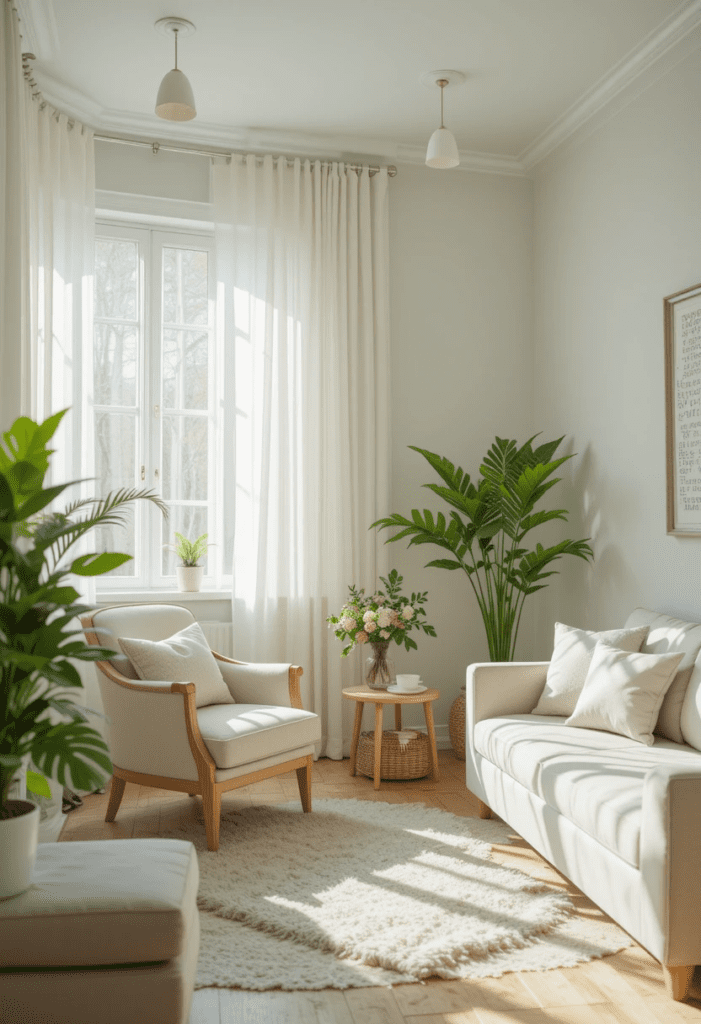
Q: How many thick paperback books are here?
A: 0